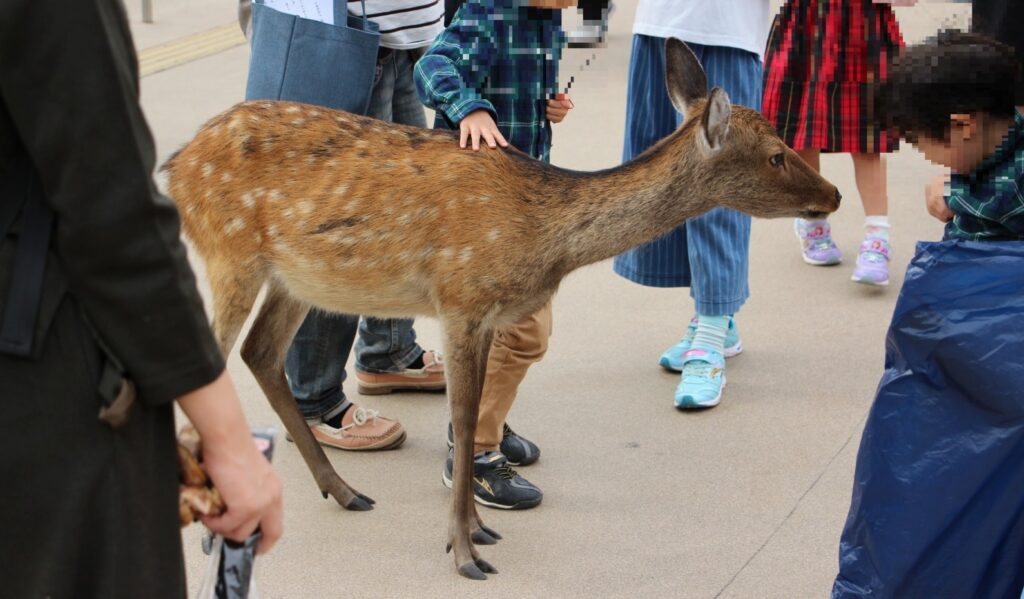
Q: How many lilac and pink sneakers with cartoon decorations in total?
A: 2